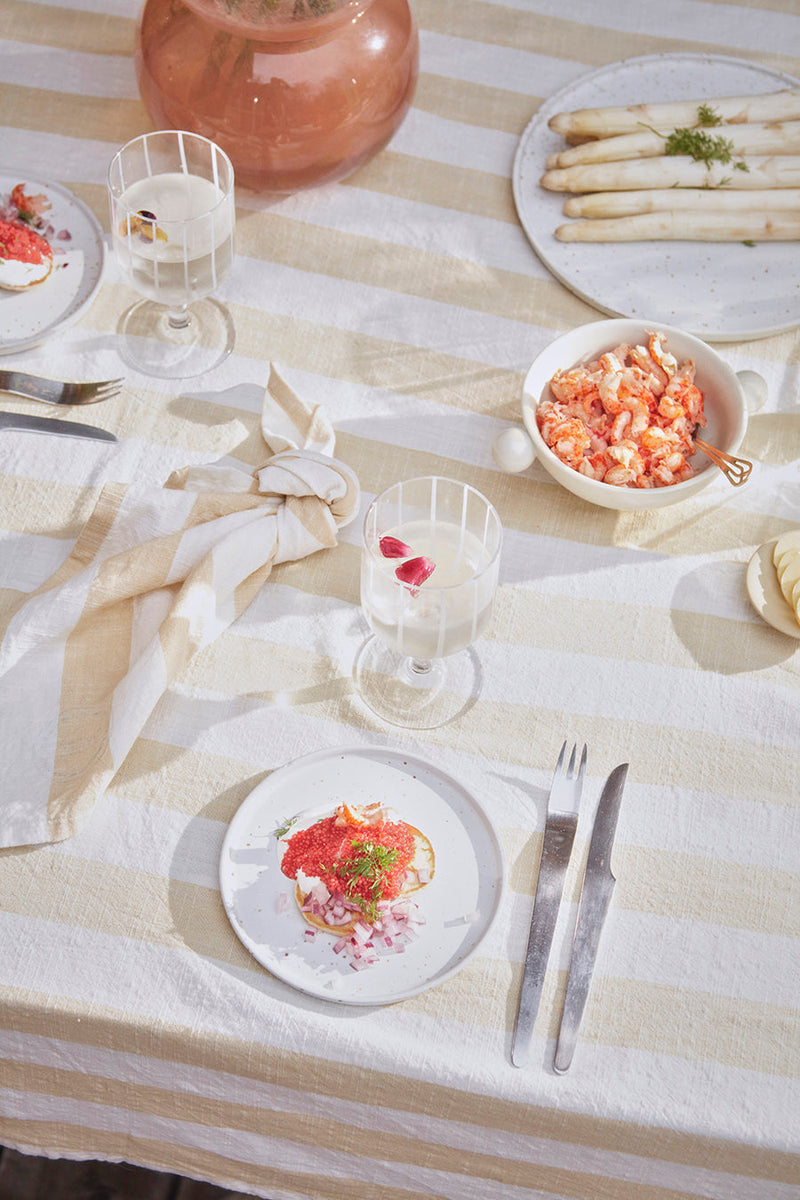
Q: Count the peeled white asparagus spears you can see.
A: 5